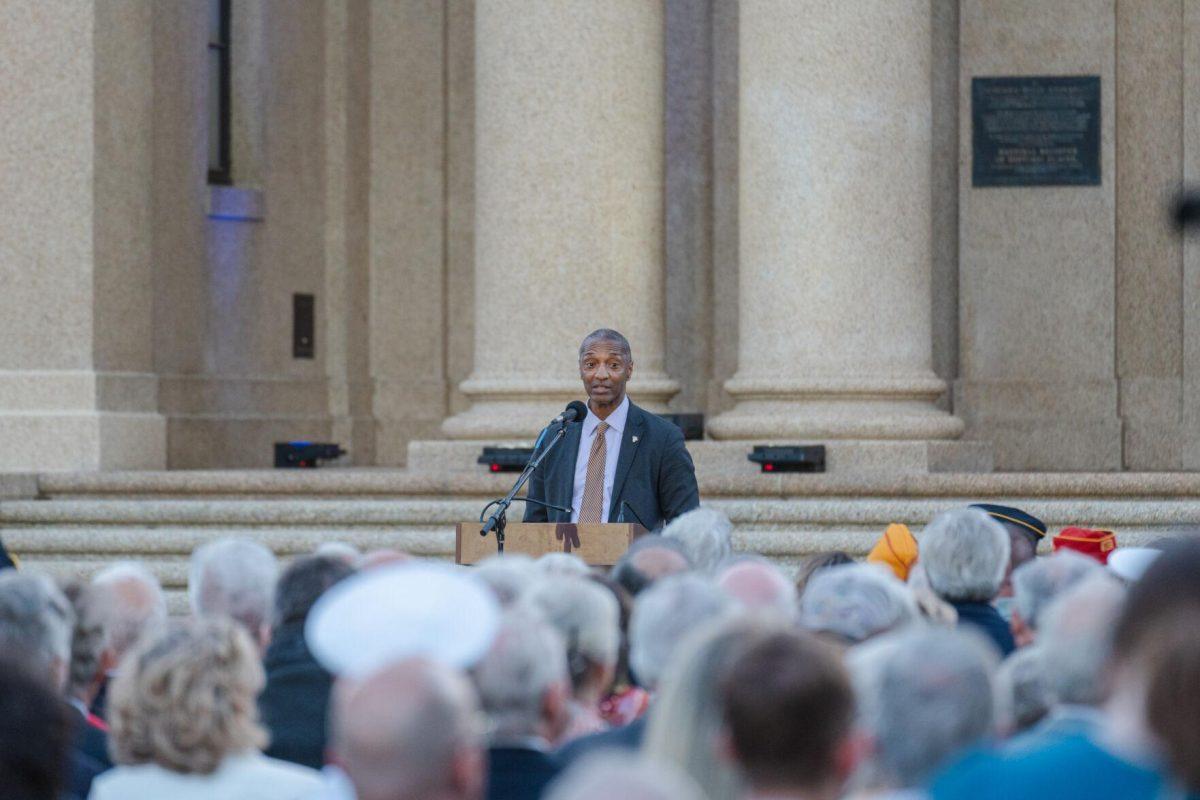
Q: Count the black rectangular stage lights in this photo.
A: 4